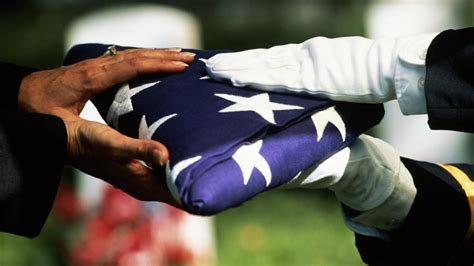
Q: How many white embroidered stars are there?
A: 7